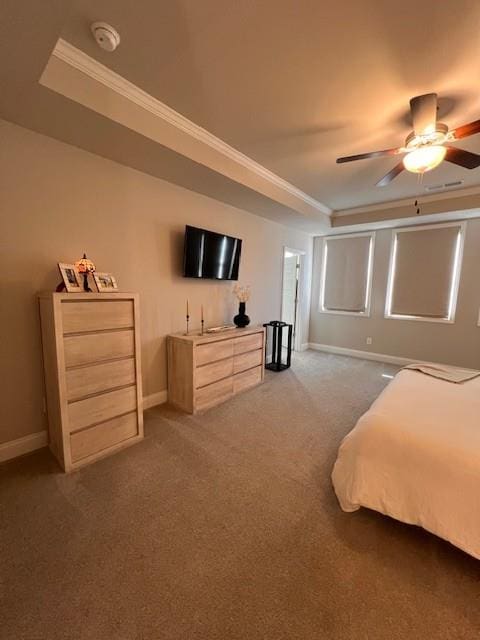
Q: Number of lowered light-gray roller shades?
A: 2